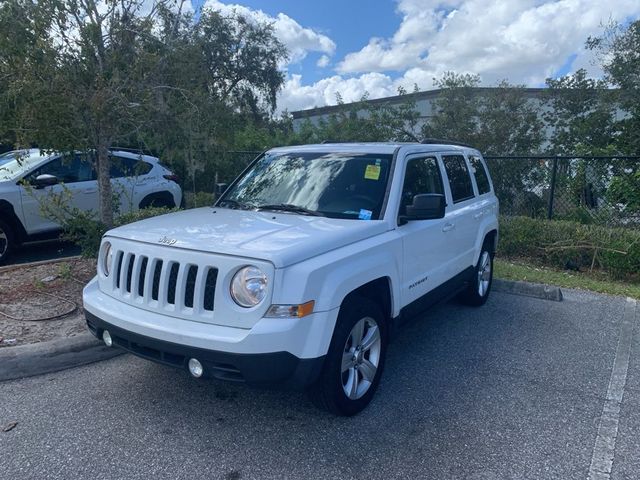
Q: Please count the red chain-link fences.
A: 0